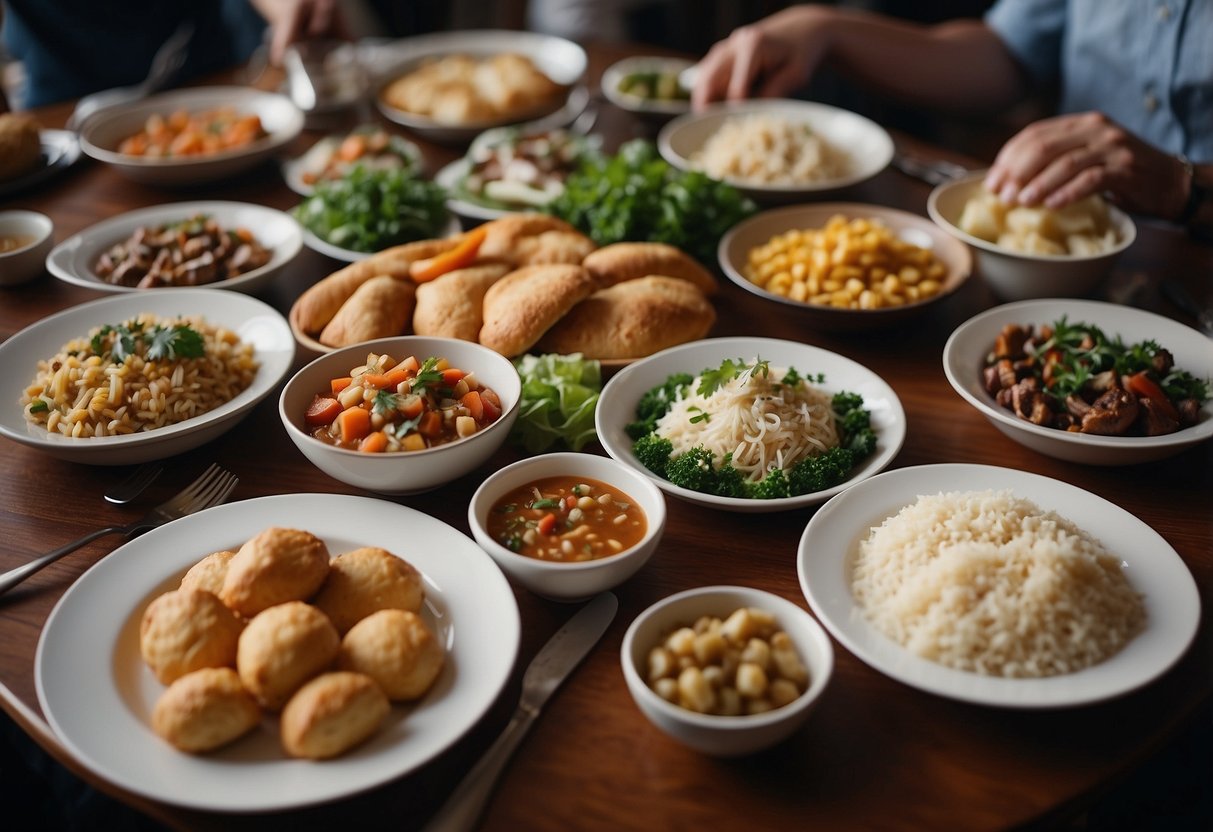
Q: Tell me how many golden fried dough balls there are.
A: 8